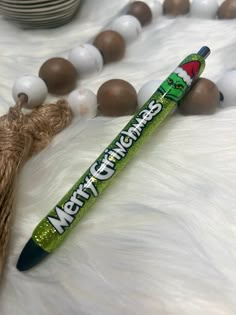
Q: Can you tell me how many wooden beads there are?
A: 15